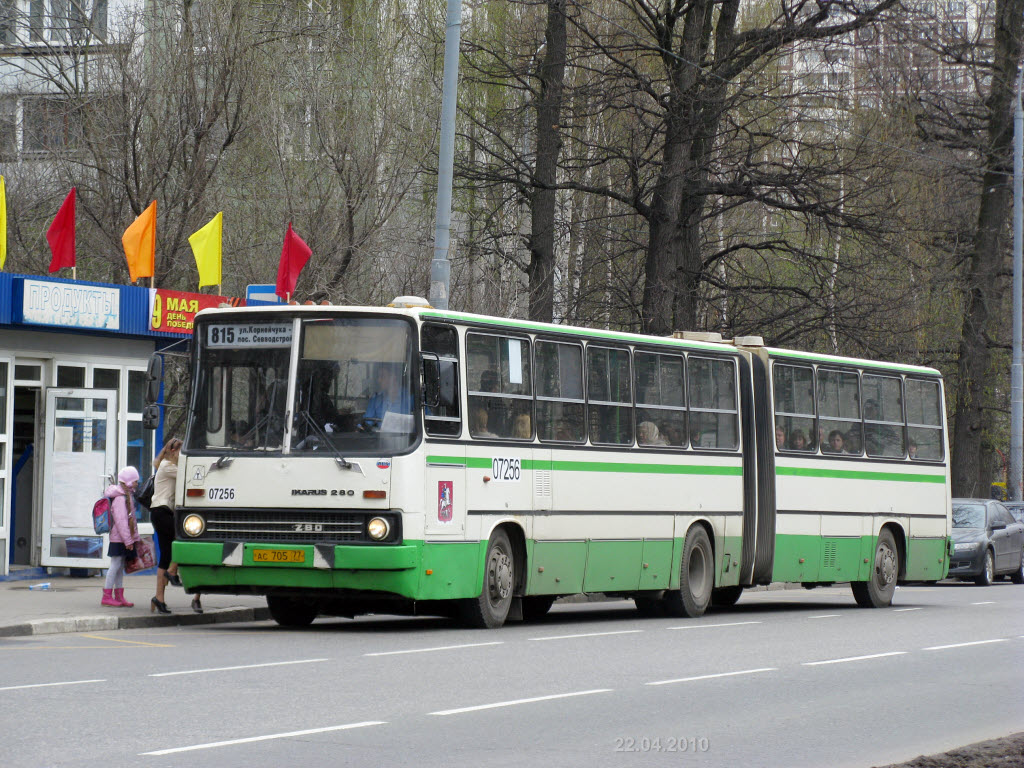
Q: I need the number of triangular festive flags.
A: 5